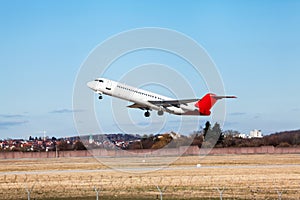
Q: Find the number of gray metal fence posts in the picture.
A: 5